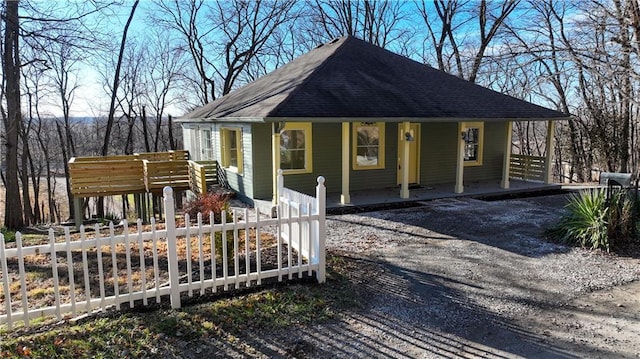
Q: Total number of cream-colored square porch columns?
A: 6